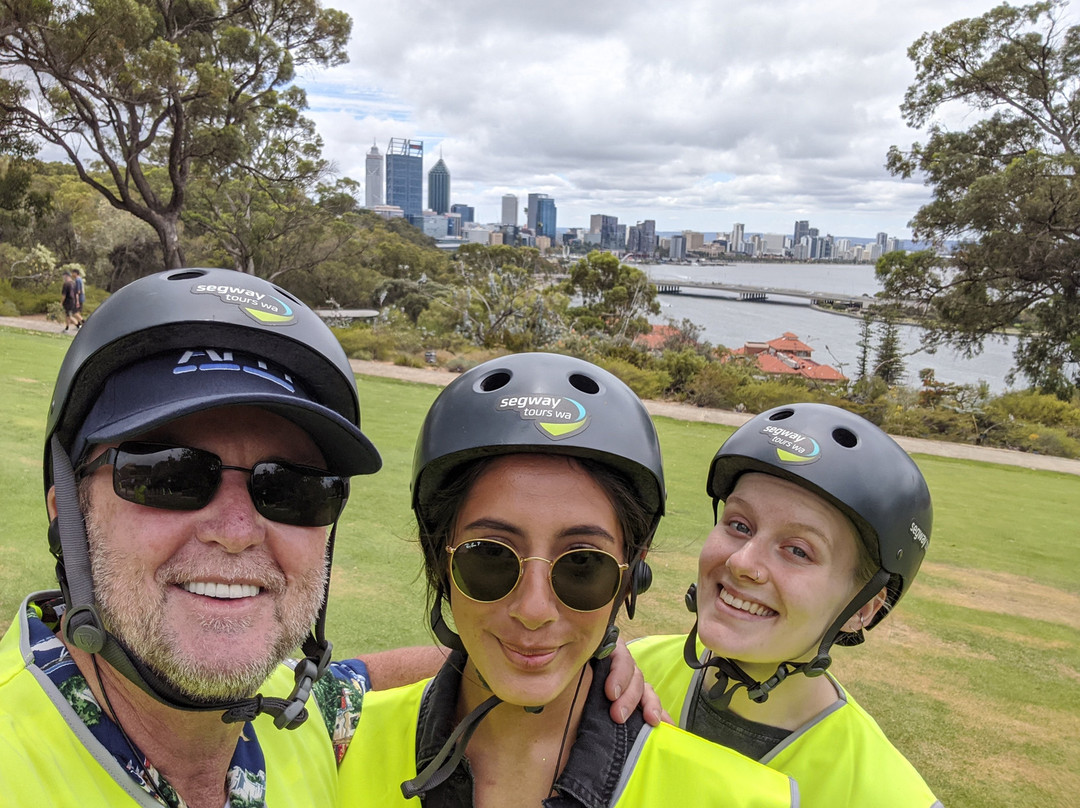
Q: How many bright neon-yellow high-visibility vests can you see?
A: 3